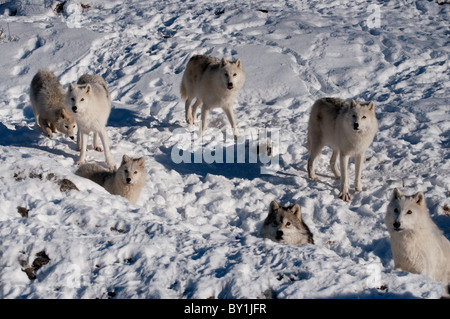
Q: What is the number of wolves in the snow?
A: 7